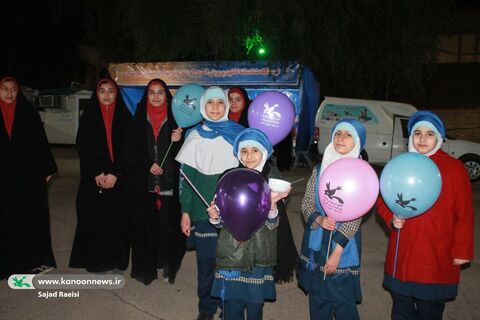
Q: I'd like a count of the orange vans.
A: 0